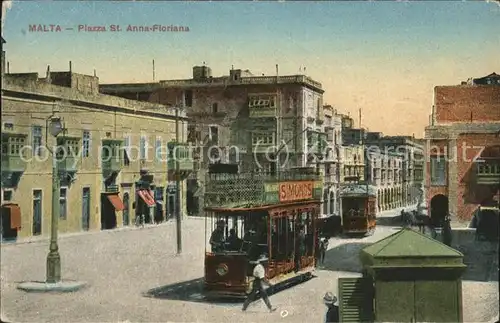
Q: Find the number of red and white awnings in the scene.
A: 1